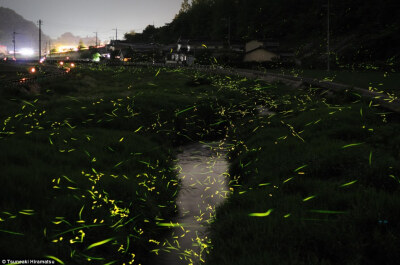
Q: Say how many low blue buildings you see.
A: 0